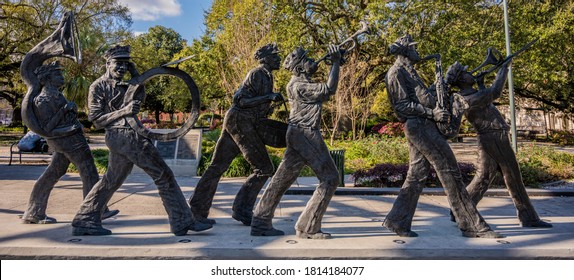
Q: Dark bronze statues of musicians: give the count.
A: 6